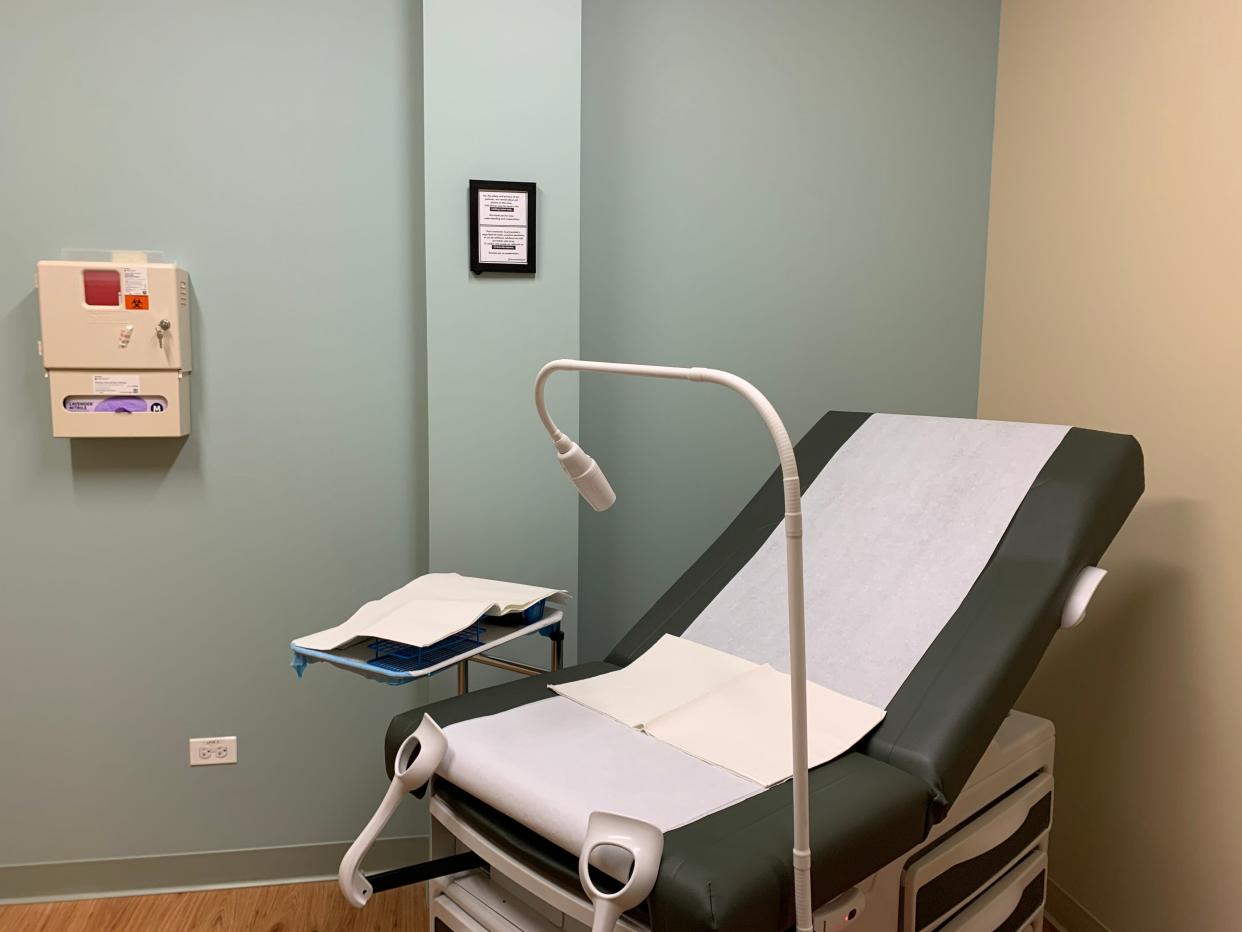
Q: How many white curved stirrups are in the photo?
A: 2